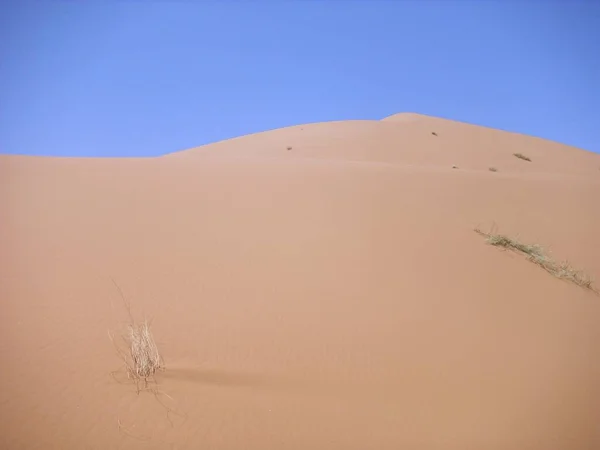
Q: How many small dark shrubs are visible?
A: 5